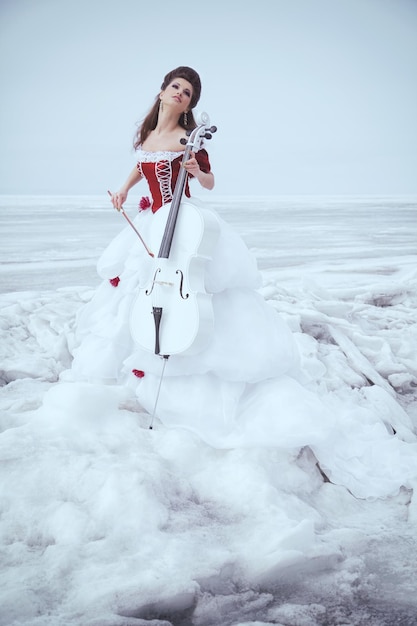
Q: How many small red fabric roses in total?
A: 3